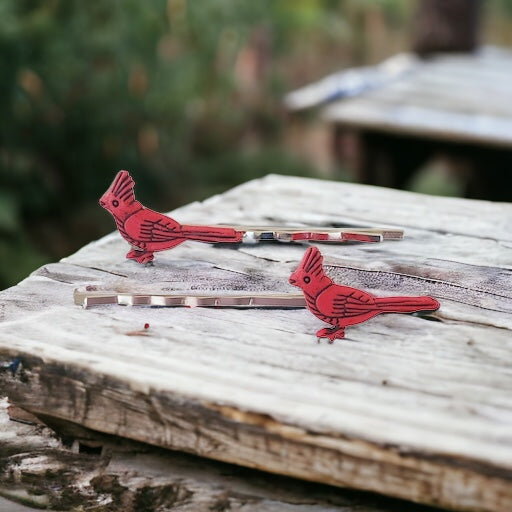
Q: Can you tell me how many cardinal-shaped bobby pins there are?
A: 2